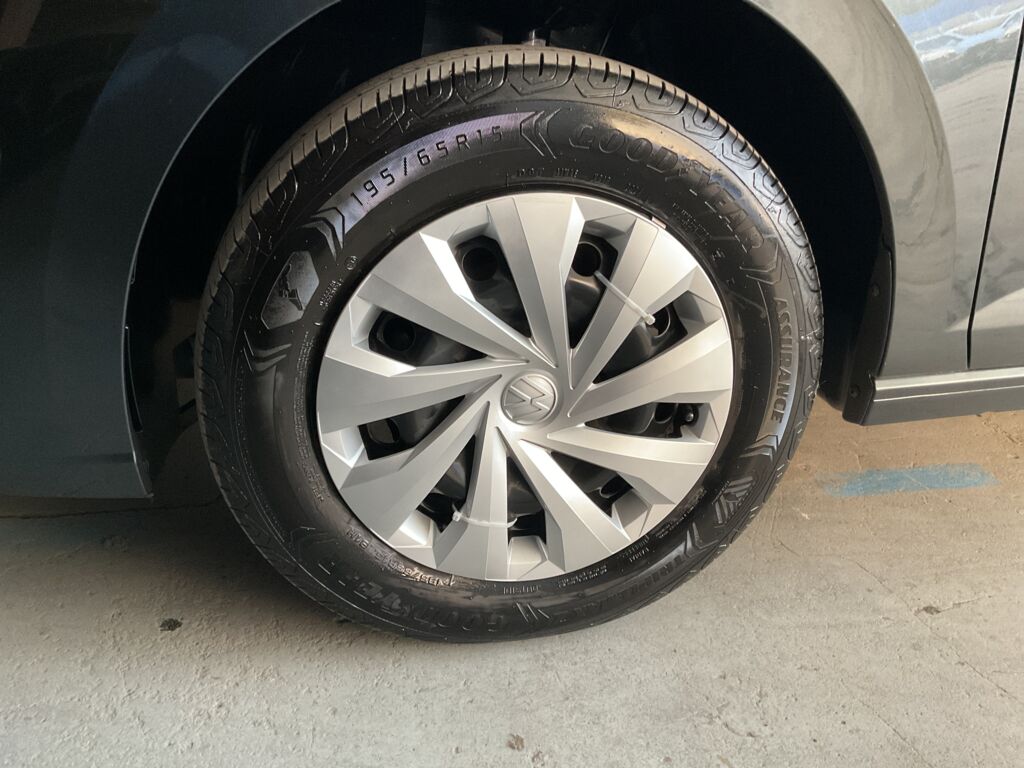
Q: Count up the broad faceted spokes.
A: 9